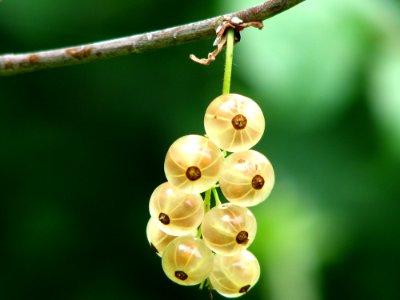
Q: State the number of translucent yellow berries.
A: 8